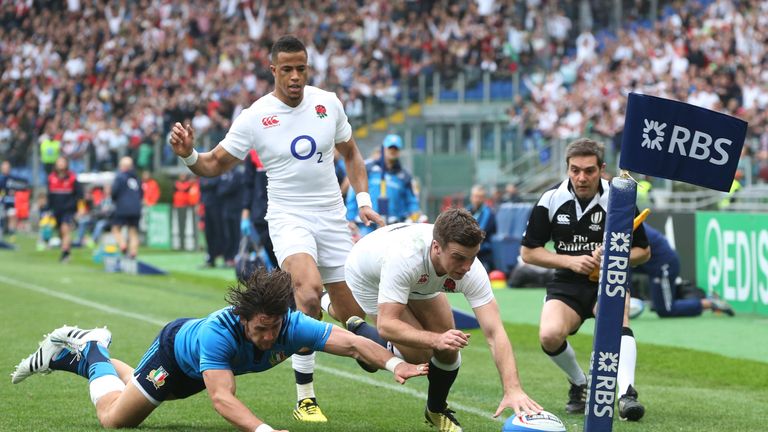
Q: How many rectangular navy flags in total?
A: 1